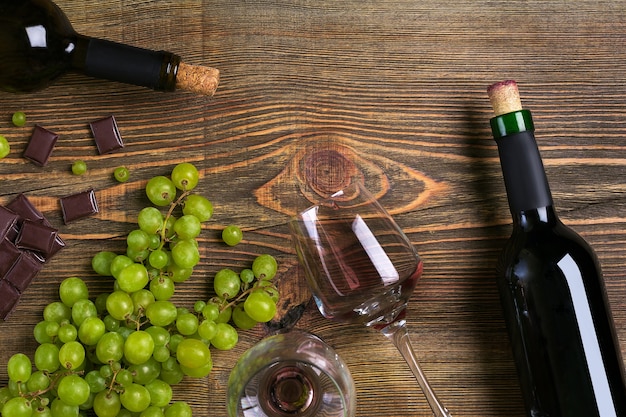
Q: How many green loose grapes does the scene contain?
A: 5